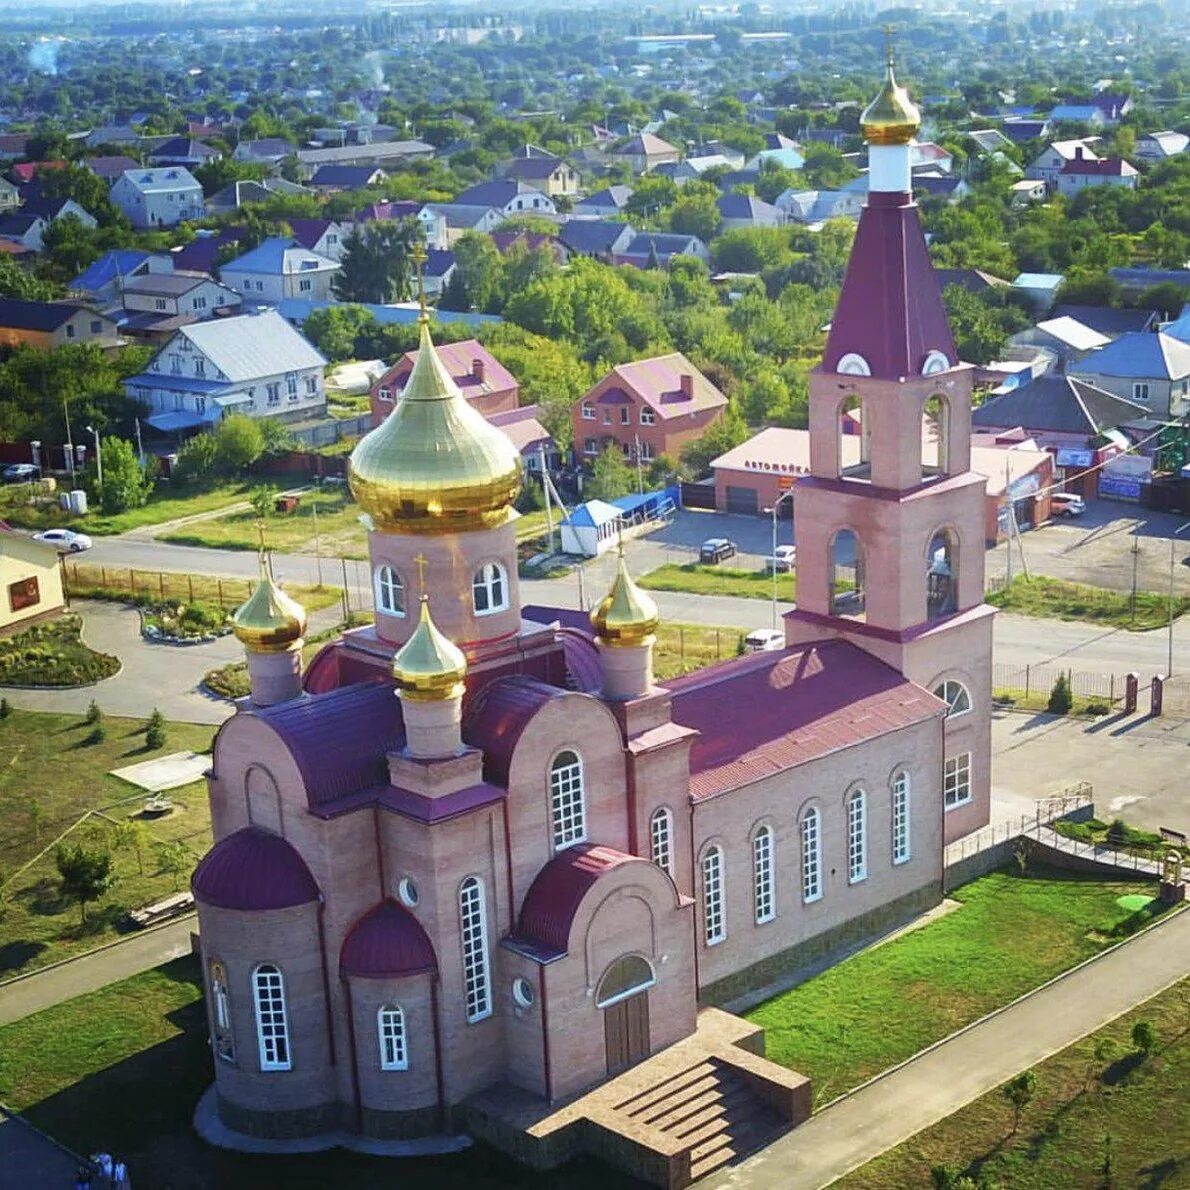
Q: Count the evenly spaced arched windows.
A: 5